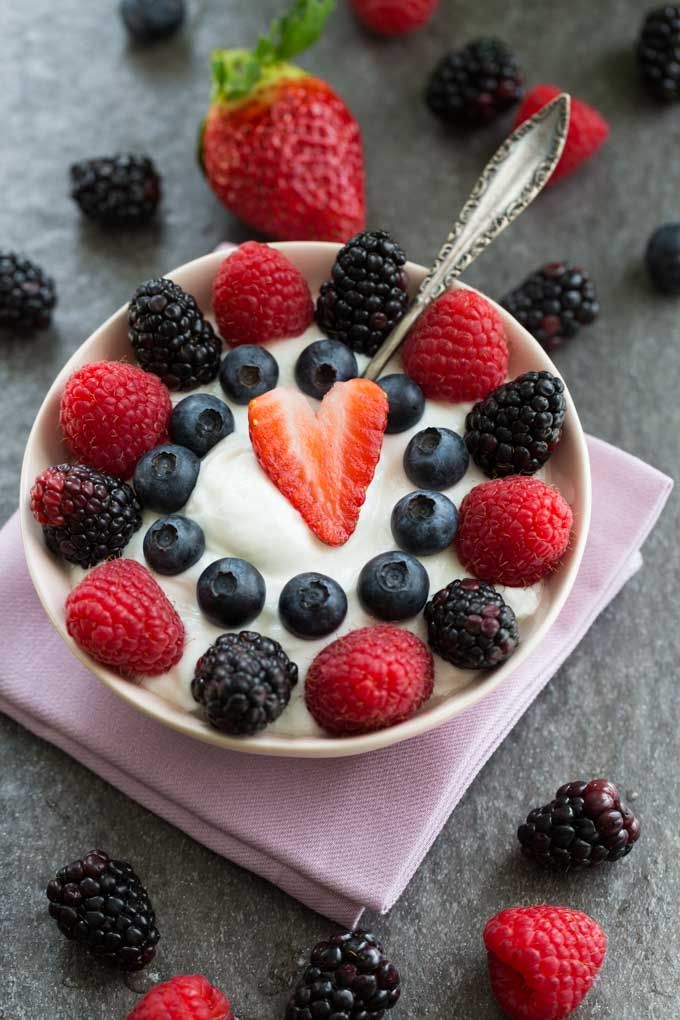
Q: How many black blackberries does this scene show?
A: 14